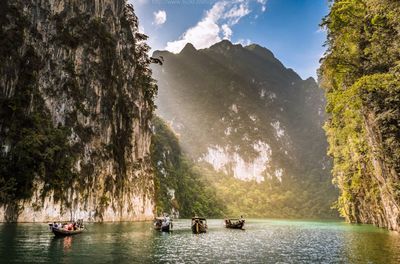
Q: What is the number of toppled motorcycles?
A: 0